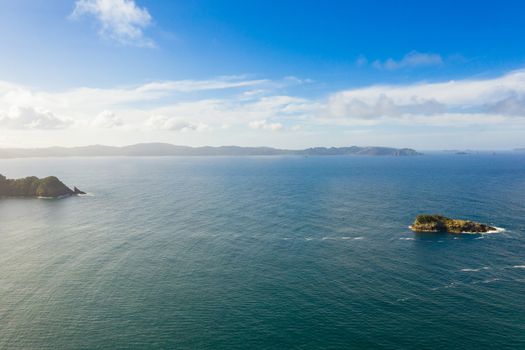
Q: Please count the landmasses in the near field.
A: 2